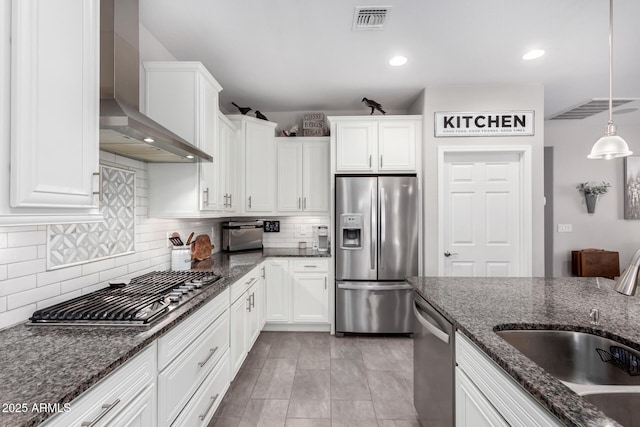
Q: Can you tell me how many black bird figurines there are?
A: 3